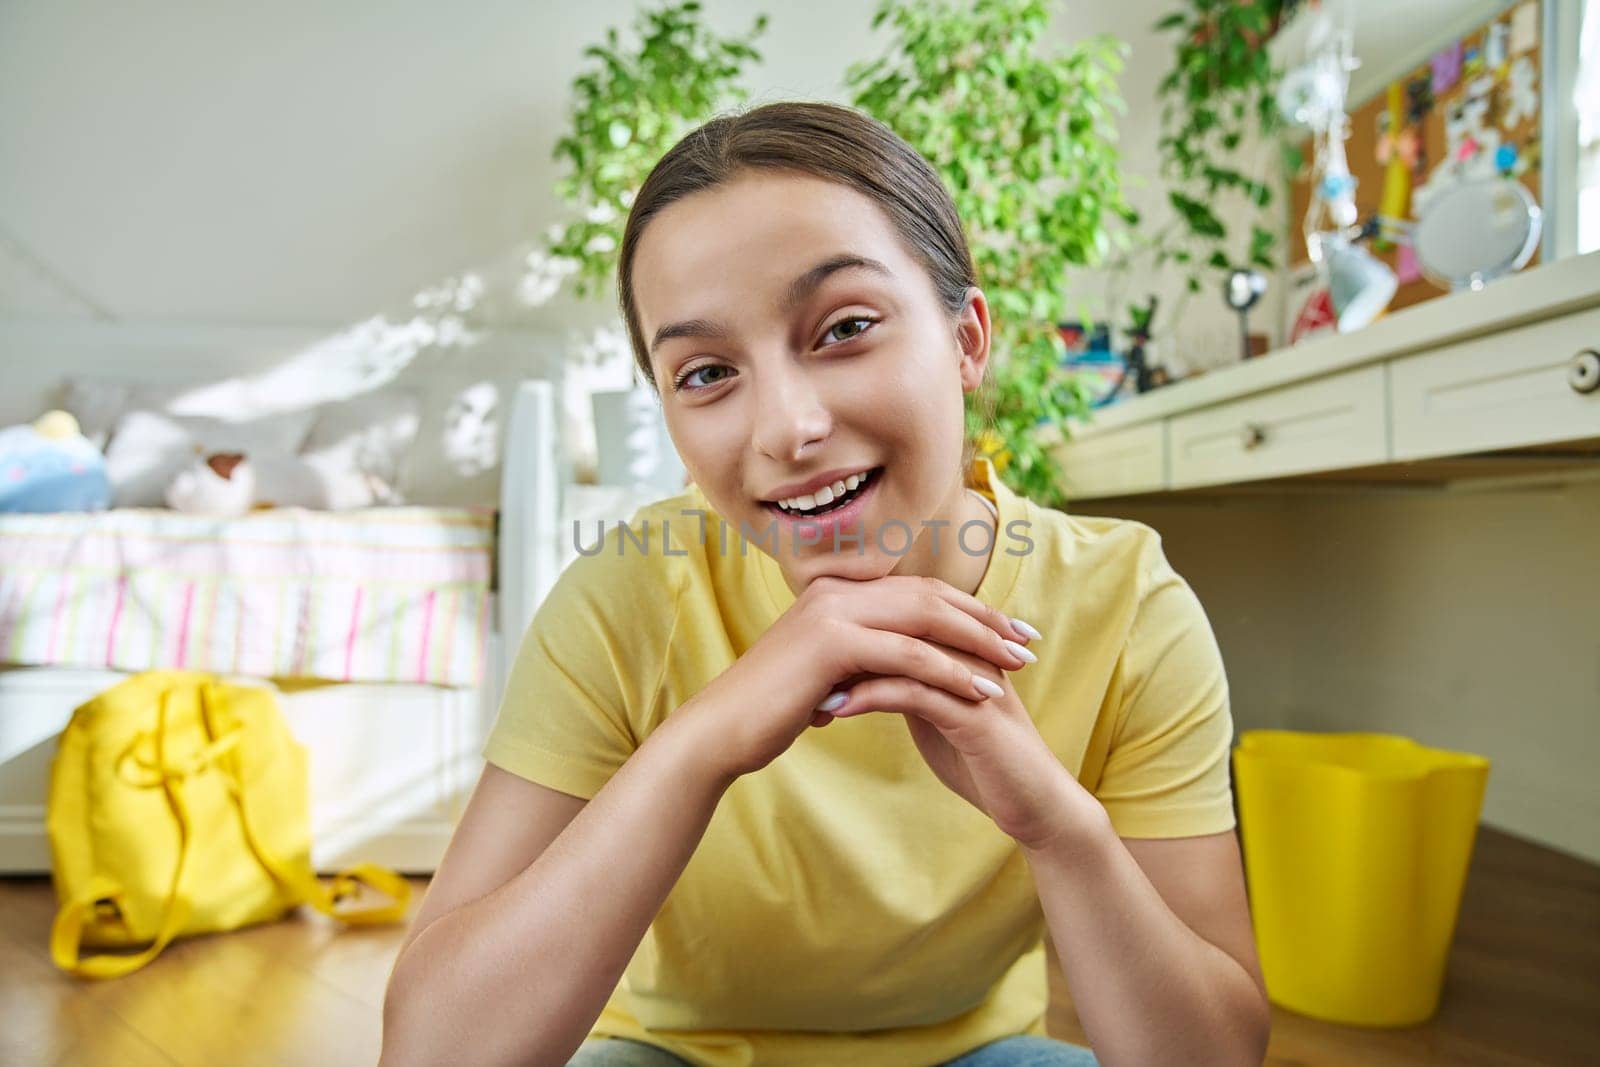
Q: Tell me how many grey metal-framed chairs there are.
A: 0